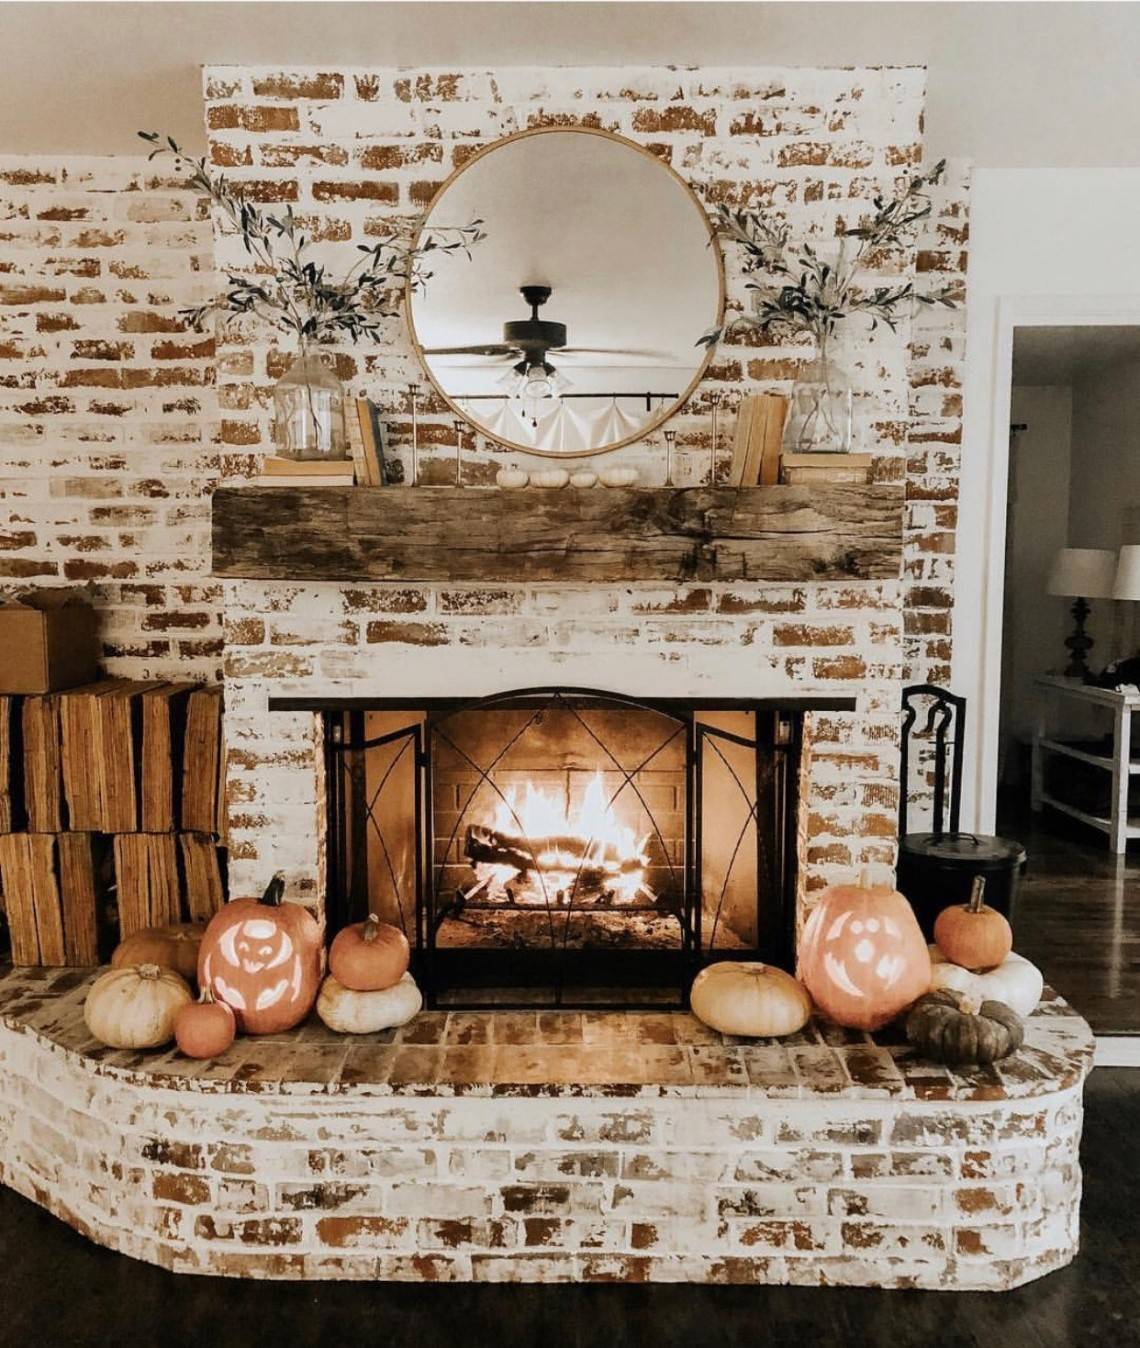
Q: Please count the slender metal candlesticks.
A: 4